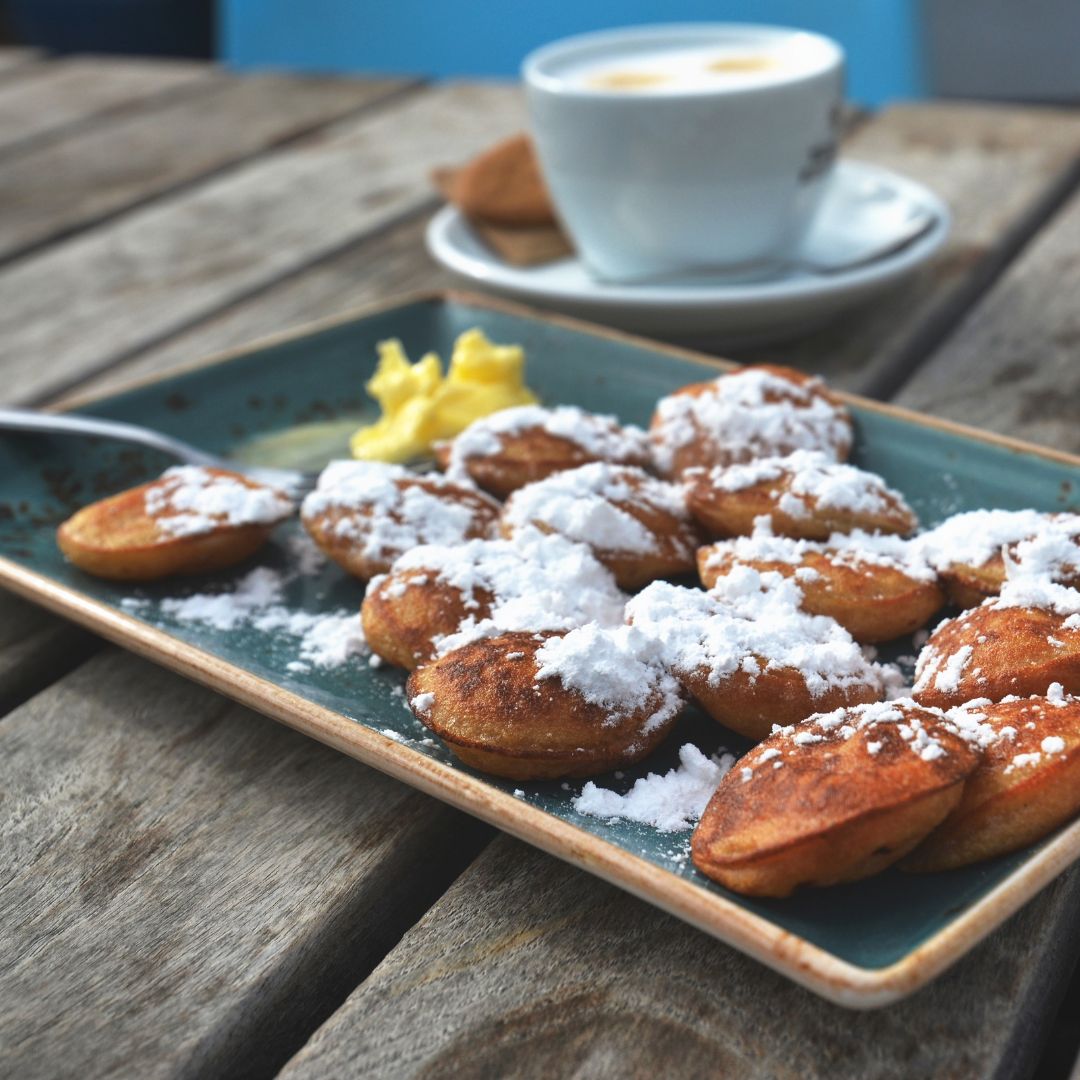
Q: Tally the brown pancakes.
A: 14